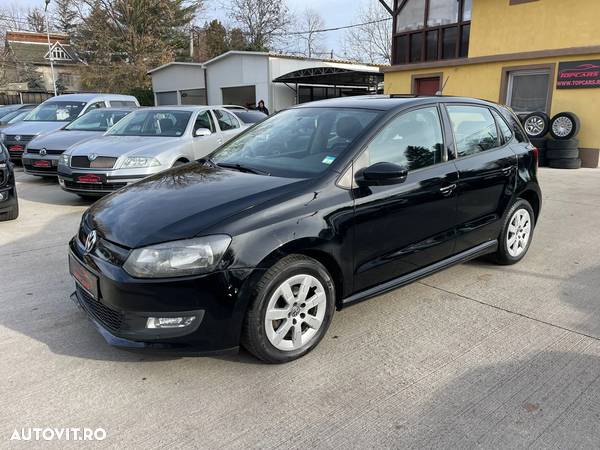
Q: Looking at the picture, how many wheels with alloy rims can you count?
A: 4